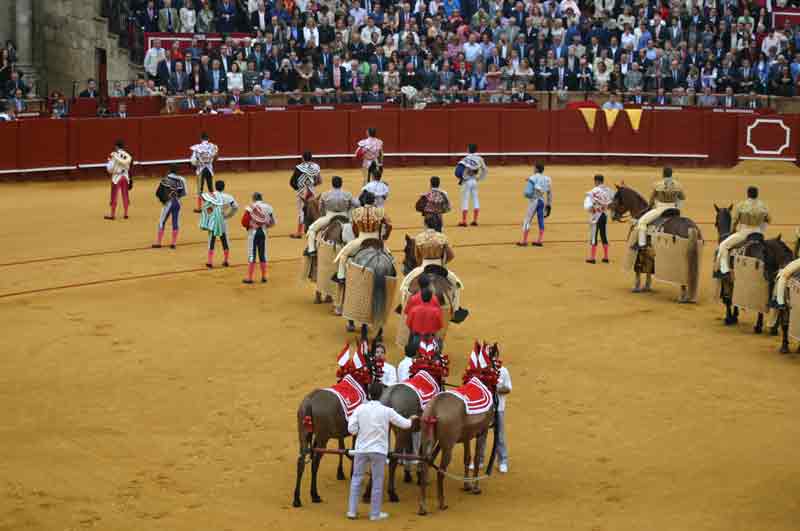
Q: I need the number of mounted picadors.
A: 6